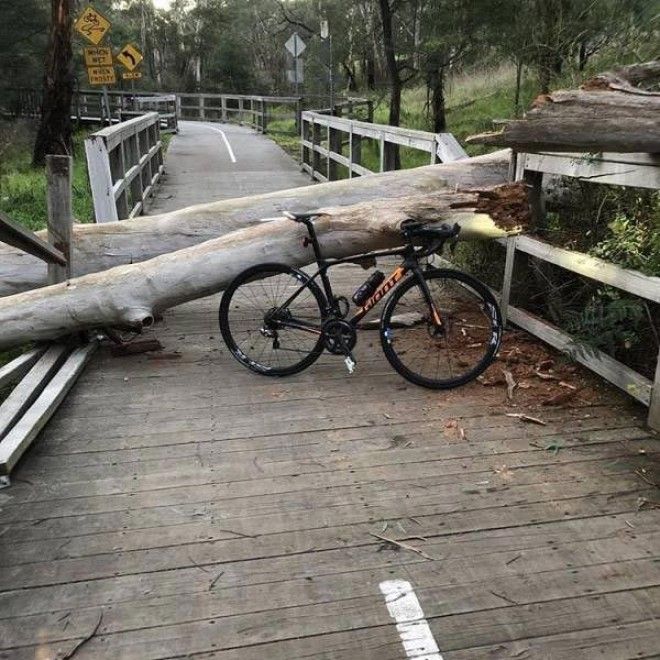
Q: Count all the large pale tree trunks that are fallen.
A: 2